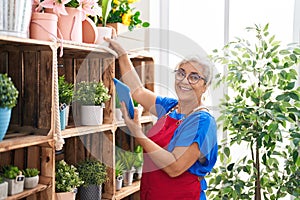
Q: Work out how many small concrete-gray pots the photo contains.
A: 3